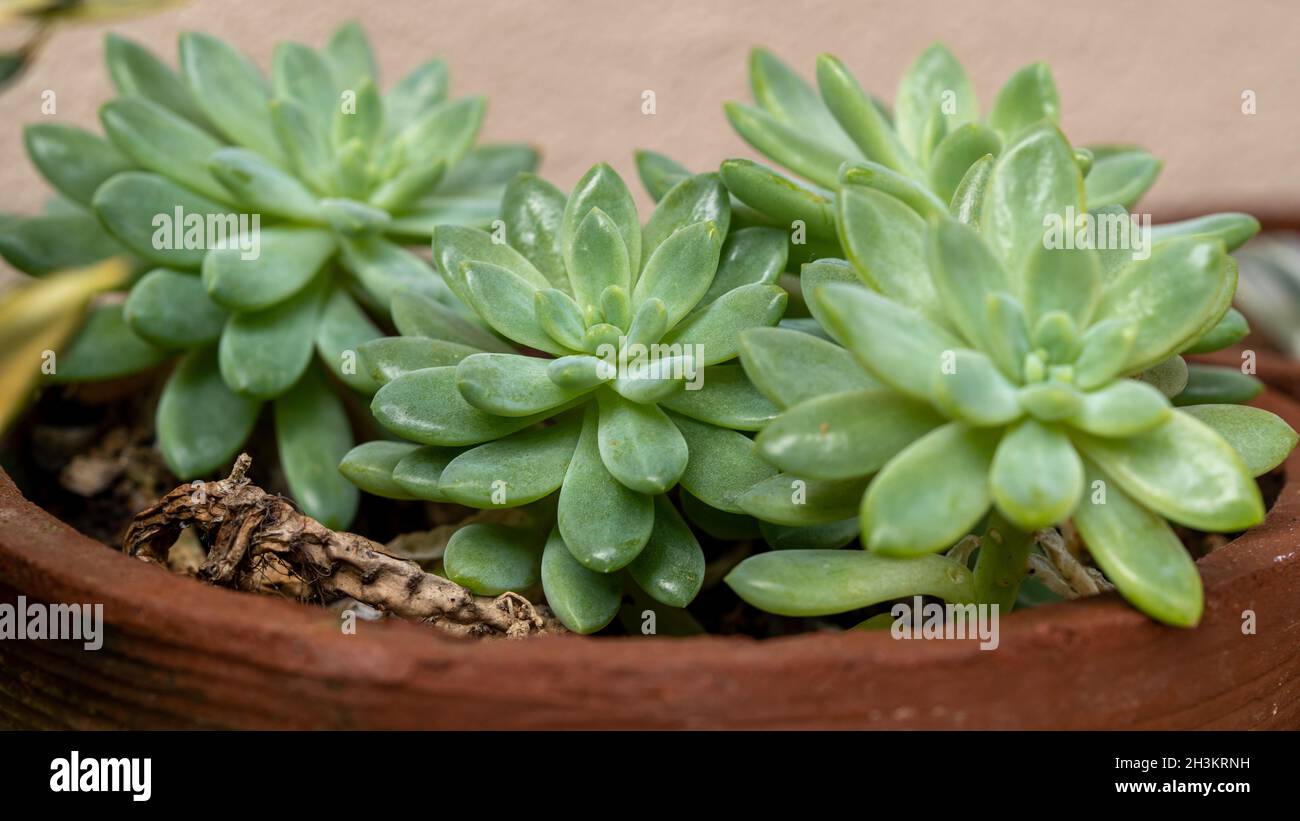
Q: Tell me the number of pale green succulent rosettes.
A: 4